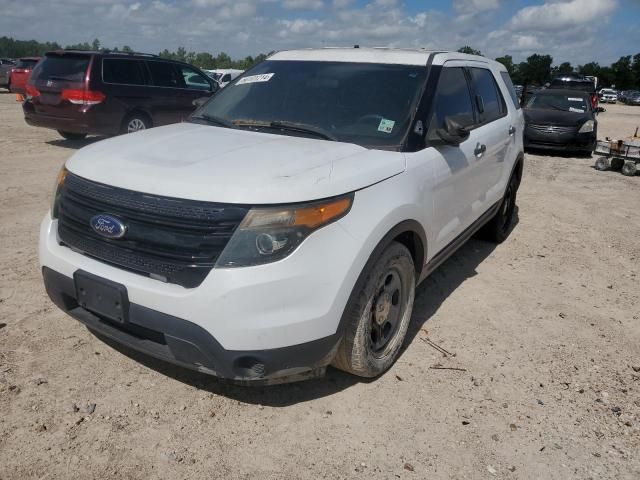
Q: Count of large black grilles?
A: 1